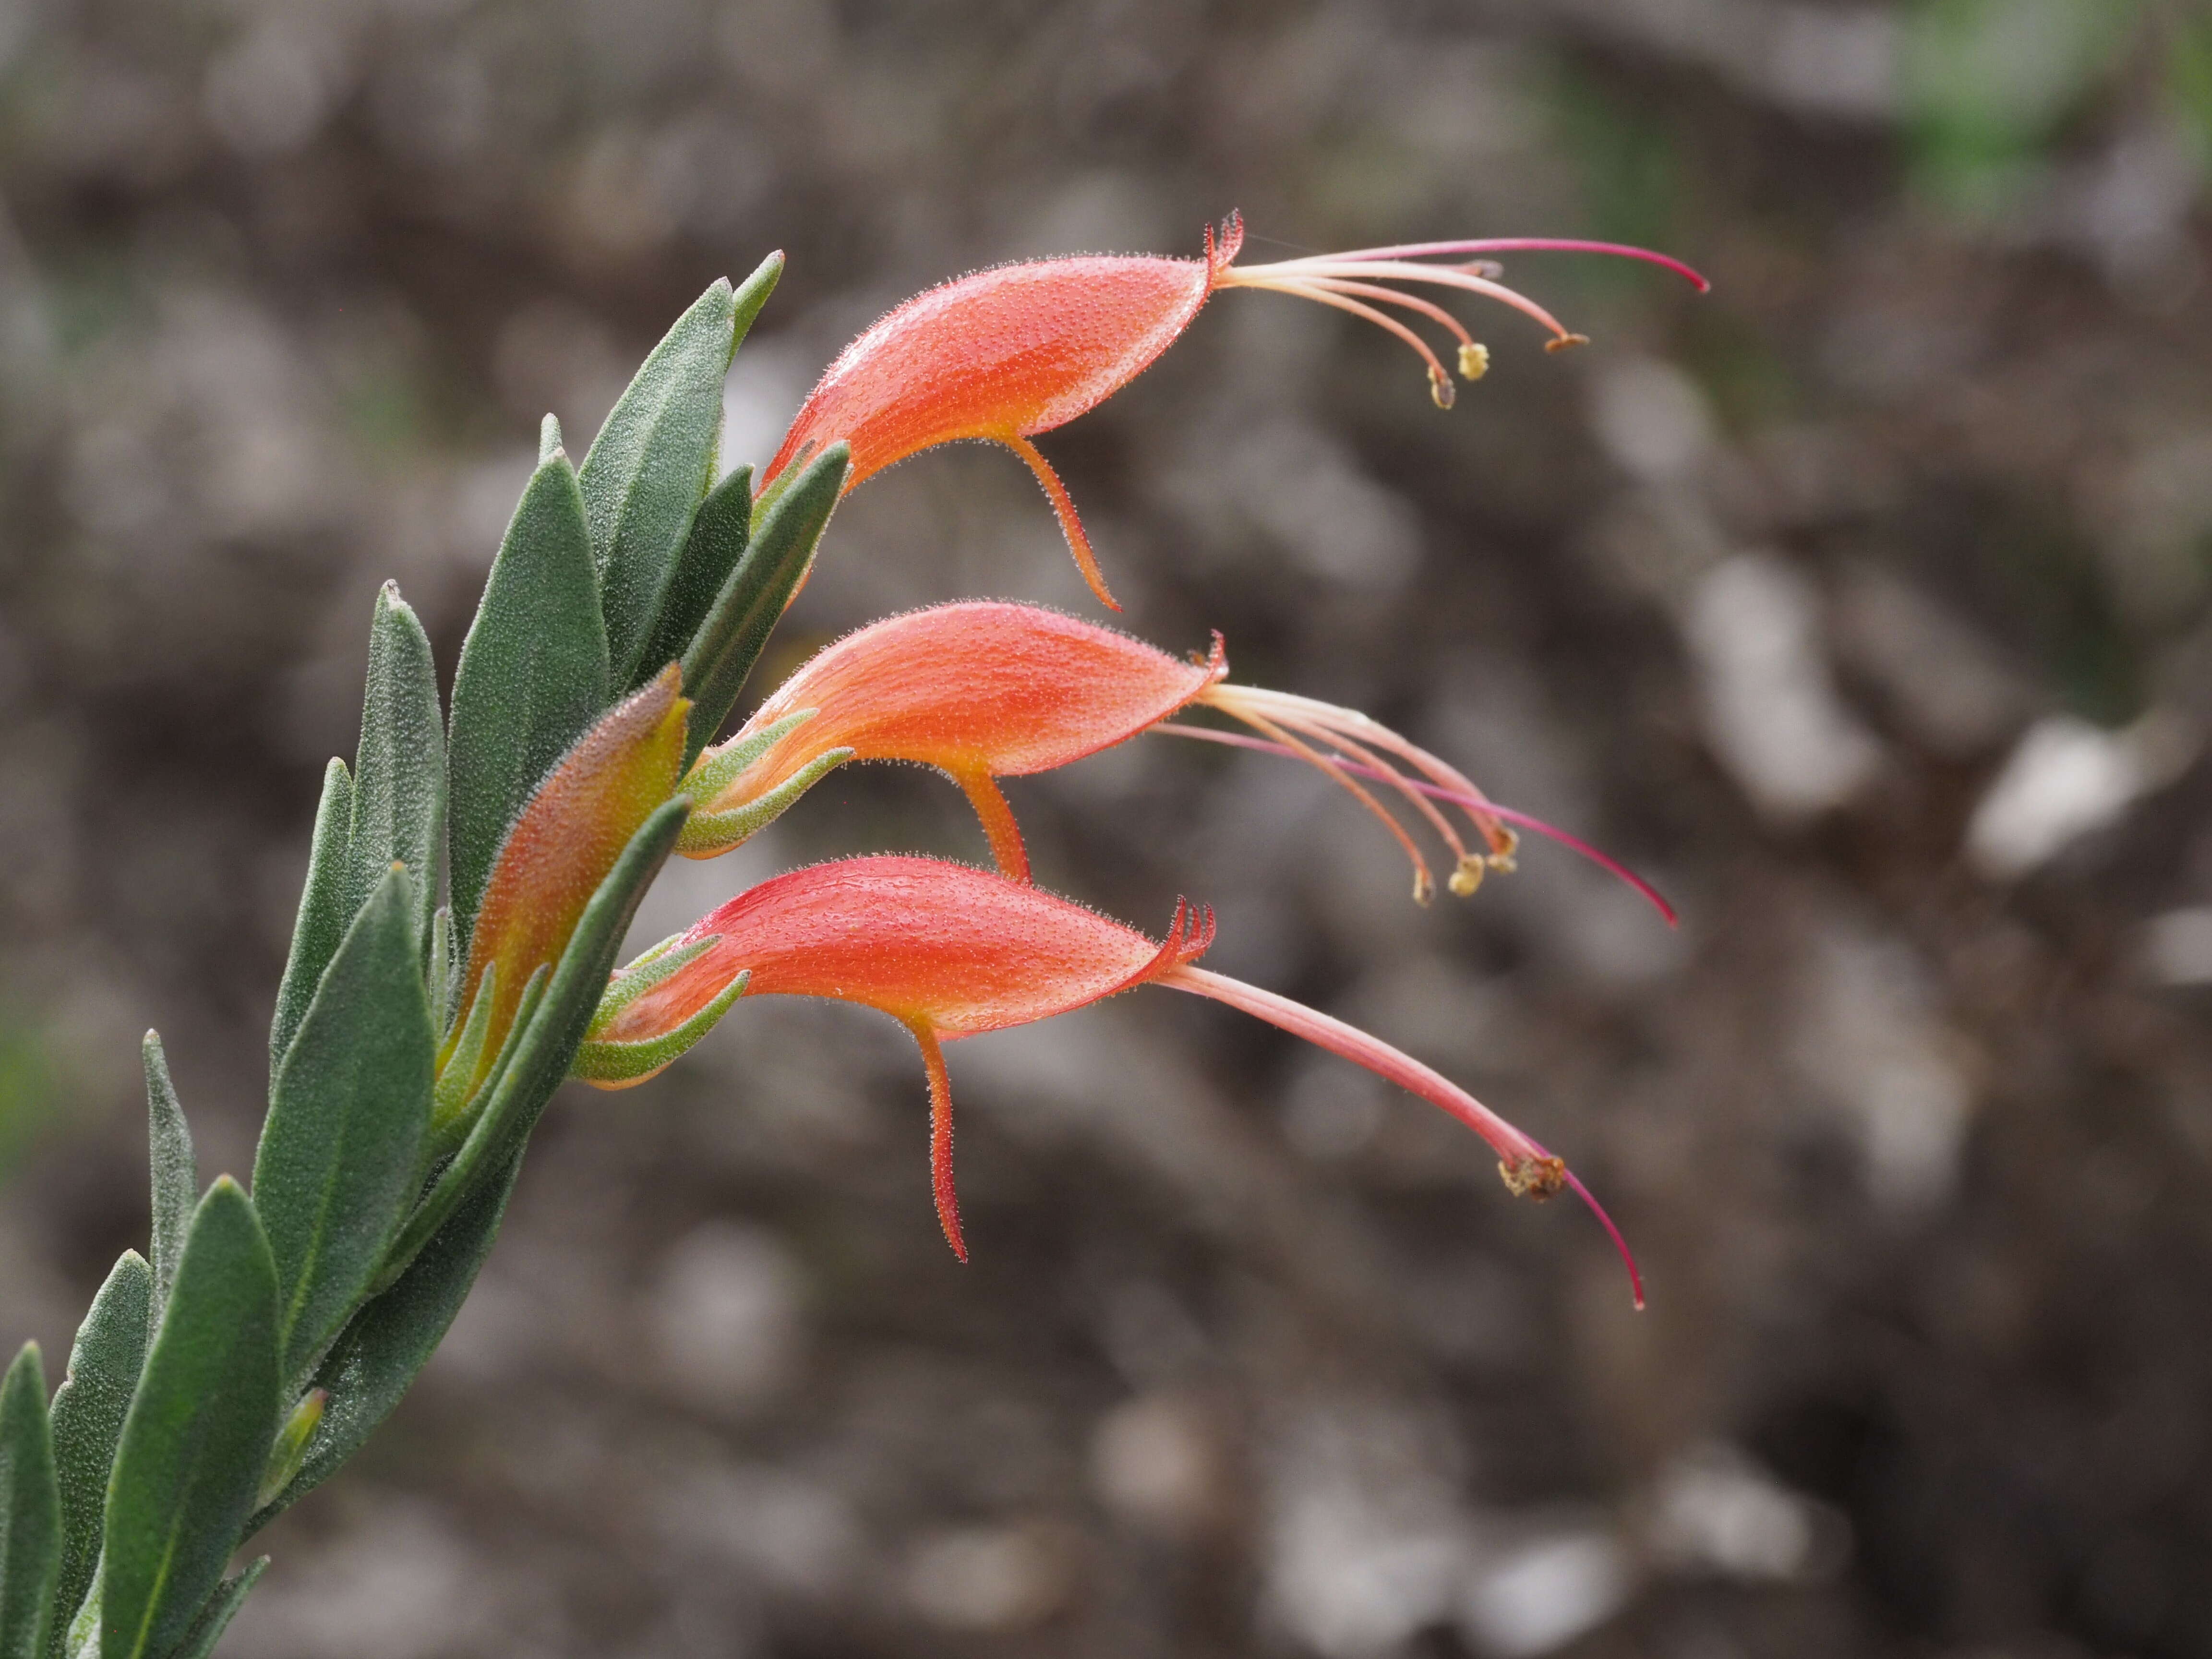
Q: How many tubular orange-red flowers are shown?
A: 3